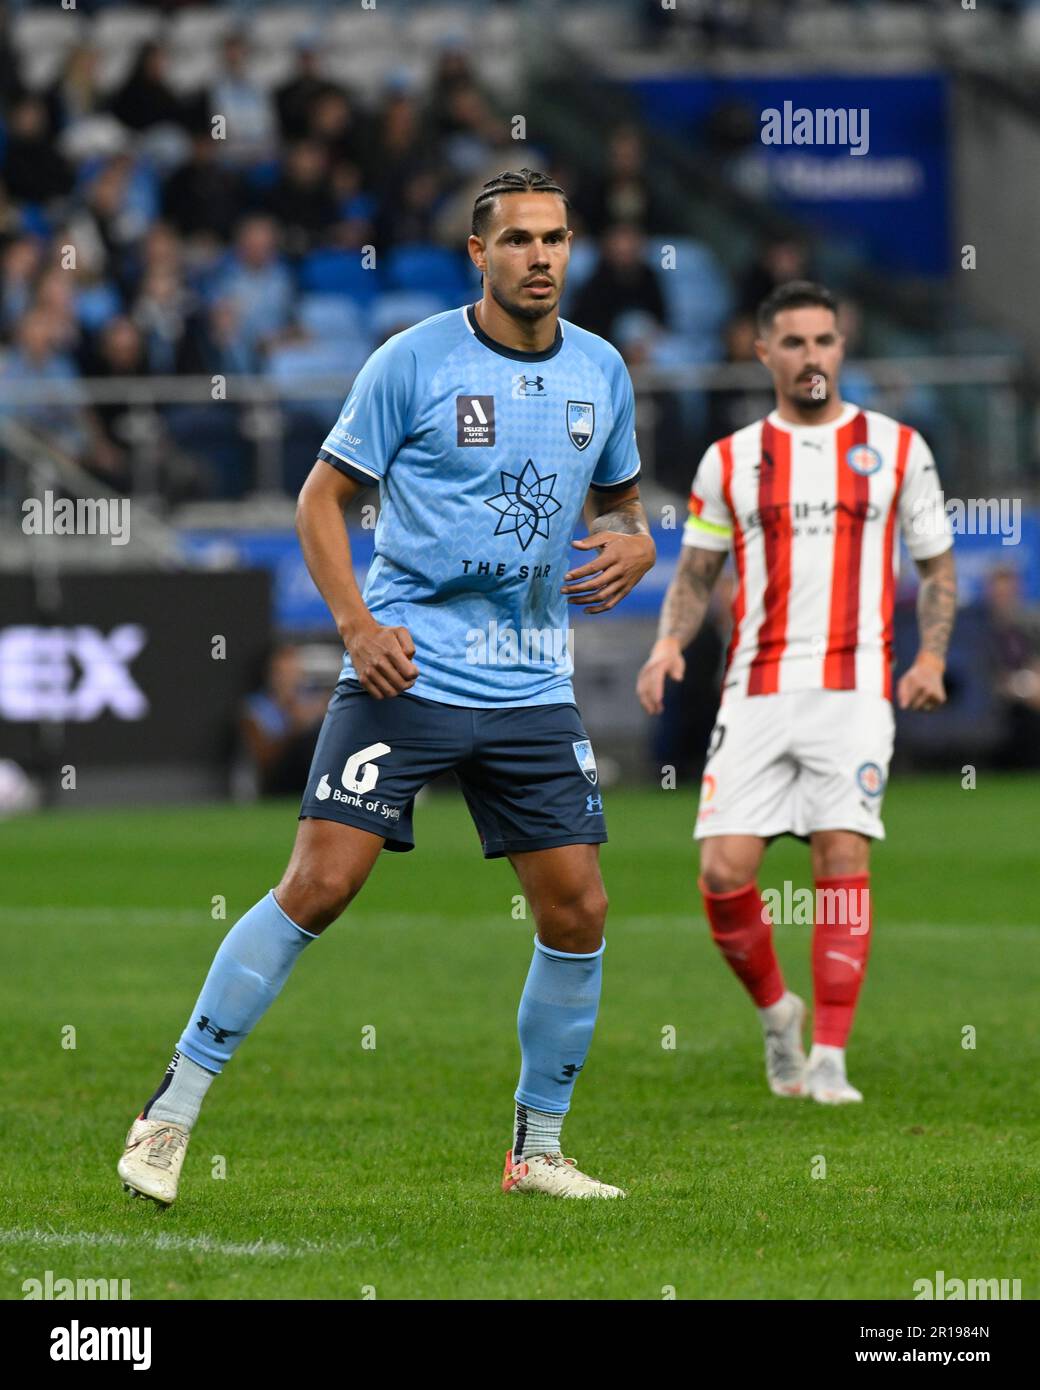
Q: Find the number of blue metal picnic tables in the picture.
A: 0